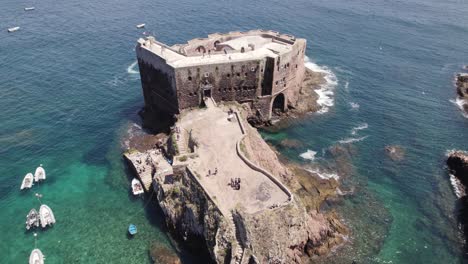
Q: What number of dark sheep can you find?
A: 0